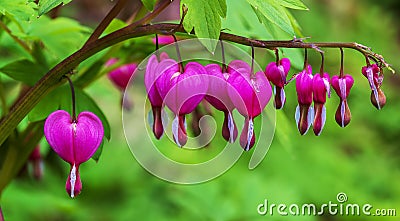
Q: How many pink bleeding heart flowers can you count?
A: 10